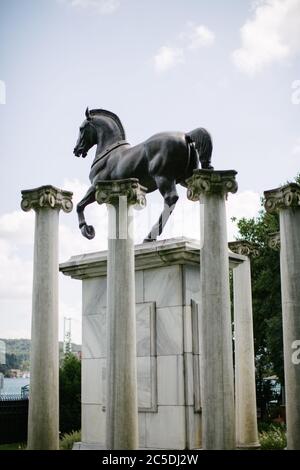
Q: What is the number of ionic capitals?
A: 6